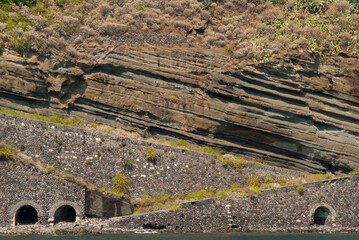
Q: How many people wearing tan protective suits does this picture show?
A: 0